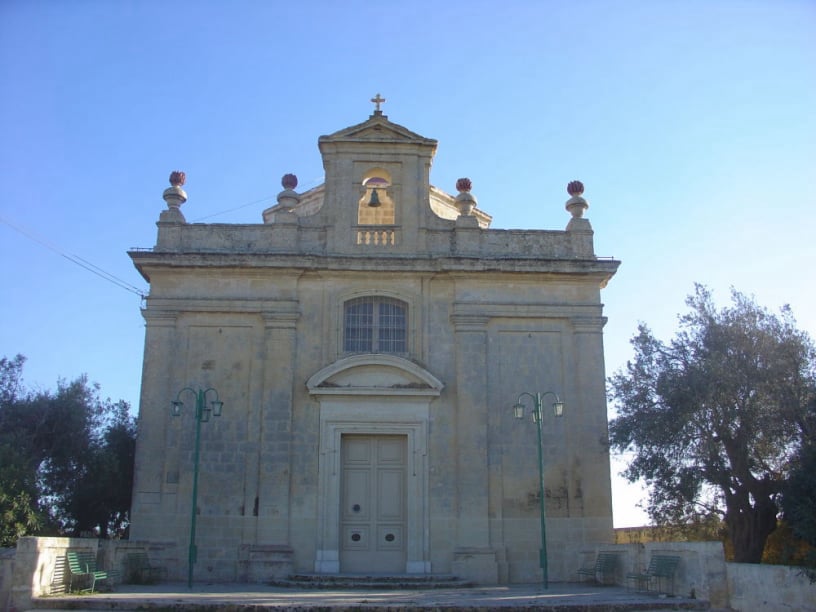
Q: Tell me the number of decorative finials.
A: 4